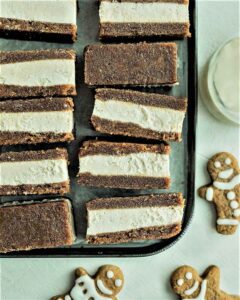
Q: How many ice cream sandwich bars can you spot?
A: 10